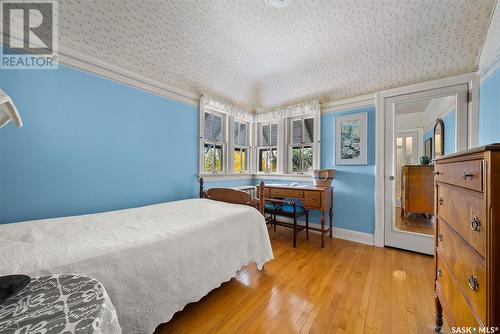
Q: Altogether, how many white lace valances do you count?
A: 2